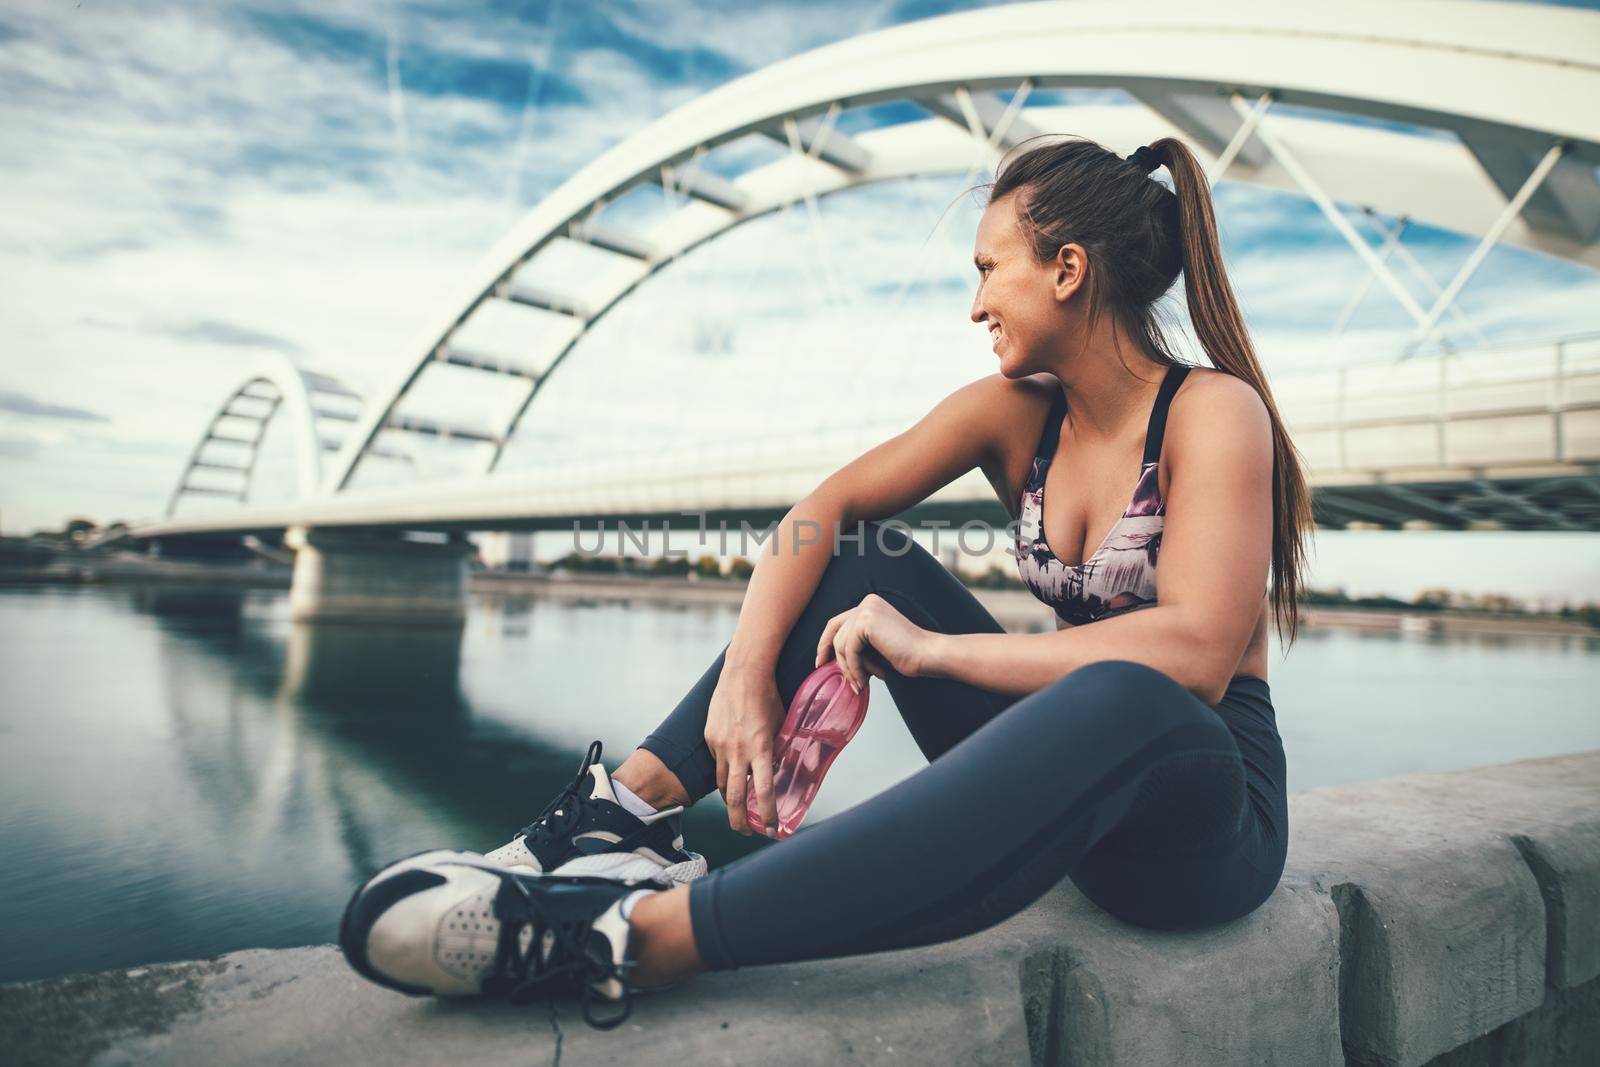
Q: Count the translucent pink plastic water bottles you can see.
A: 1